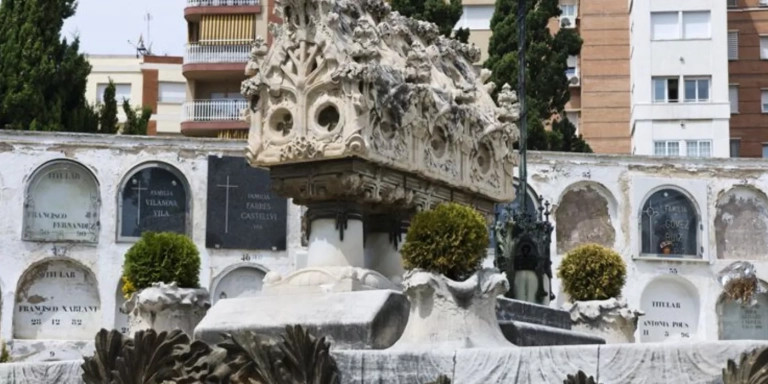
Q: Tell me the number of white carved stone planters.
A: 3